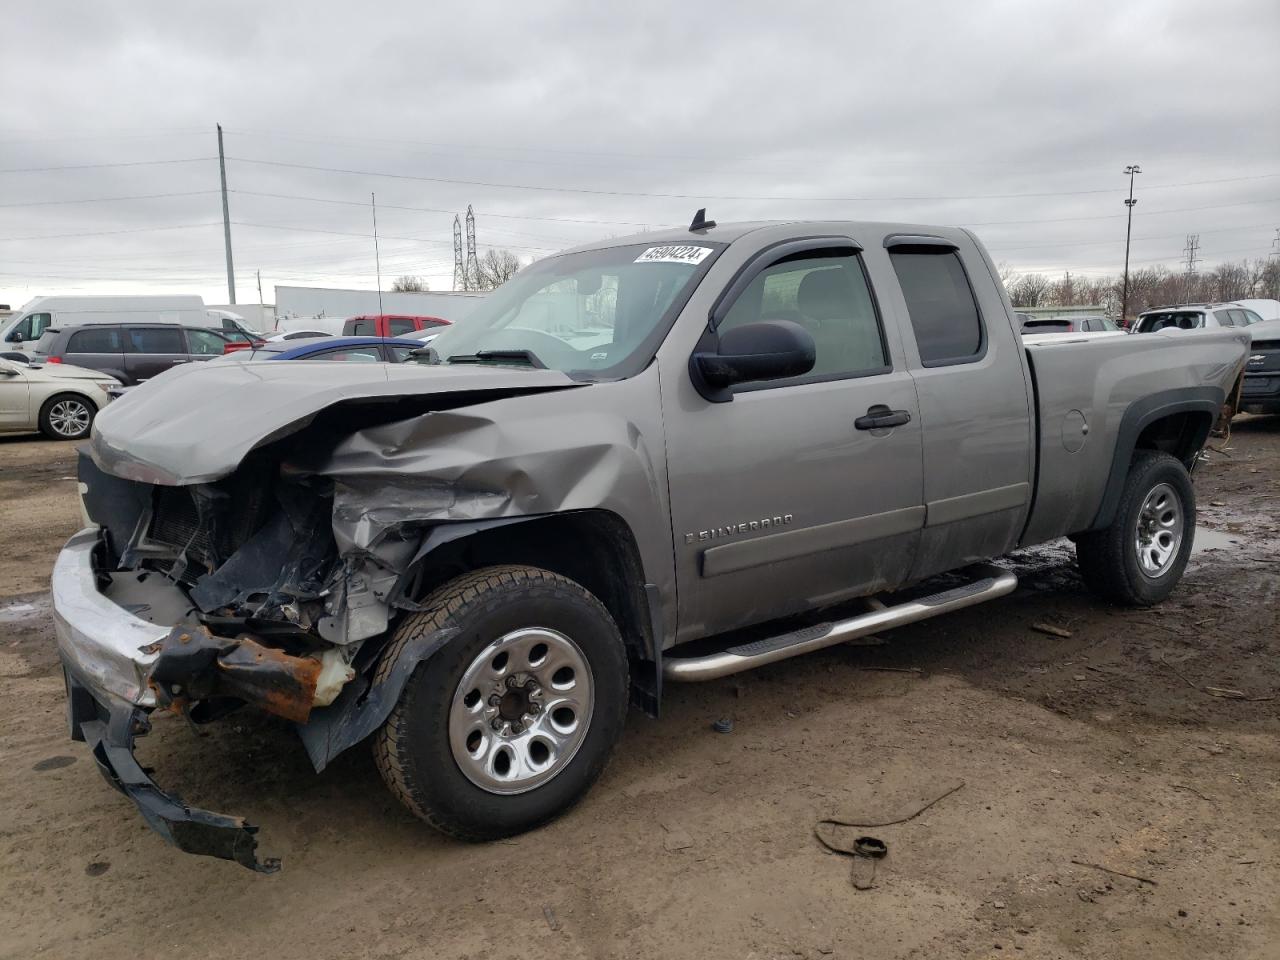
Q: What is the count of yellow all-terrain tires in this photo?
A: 0